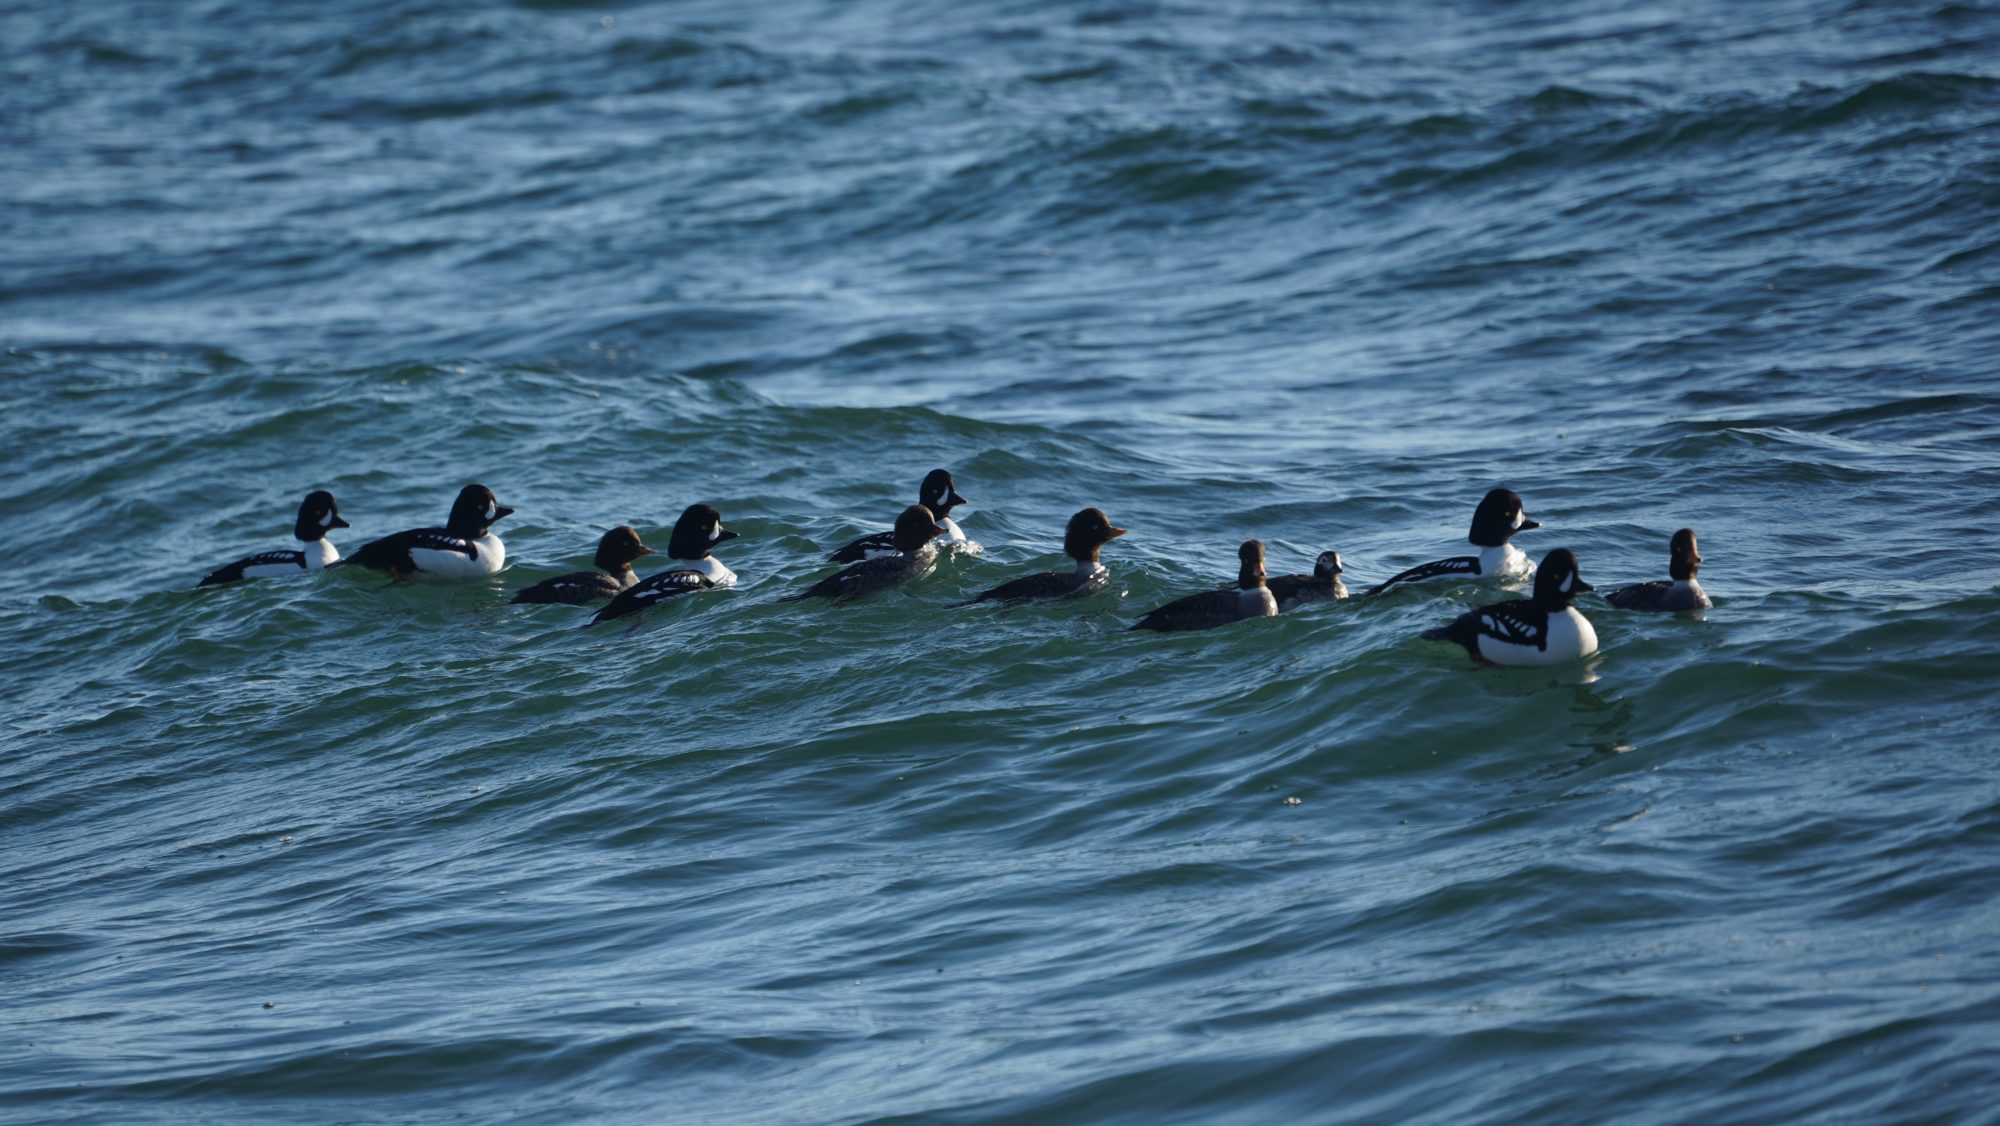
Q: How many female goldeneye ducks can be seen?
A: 5